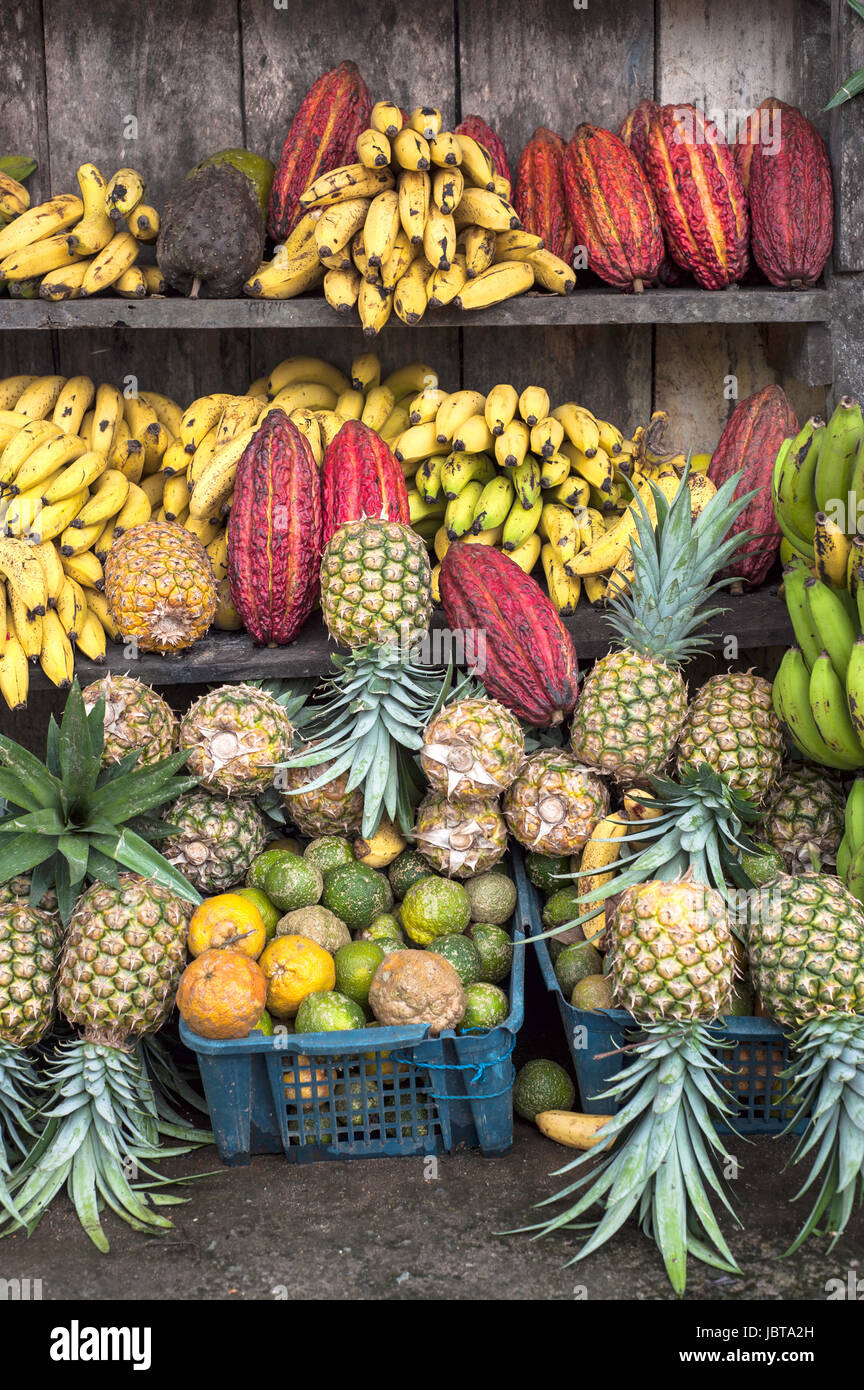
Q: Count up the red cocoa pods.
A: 11